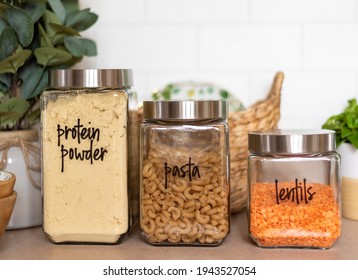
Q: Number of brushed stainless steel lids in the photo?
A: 3